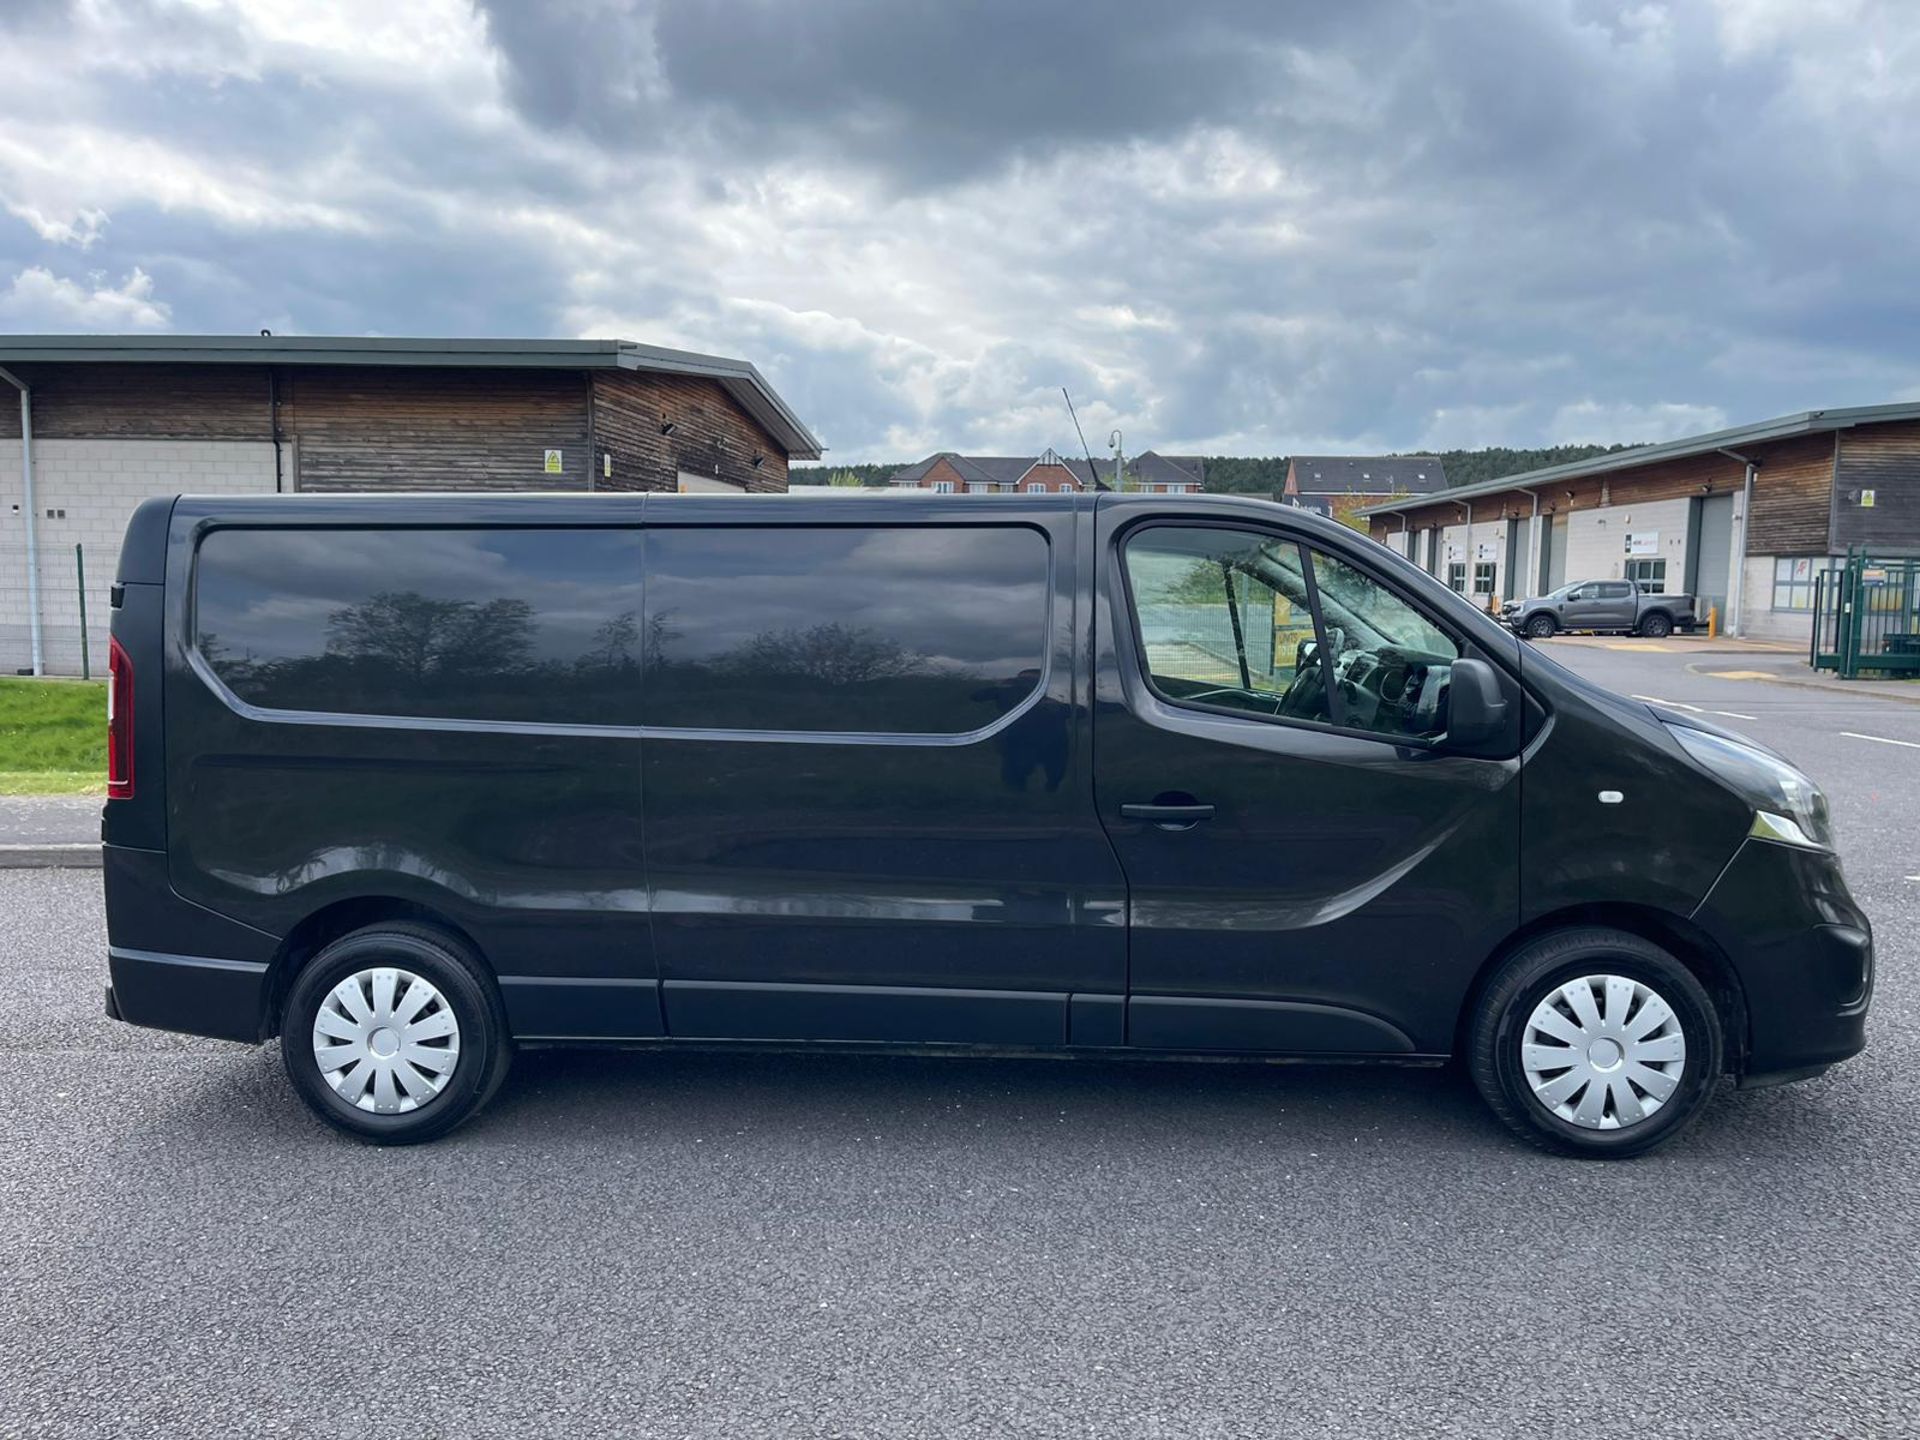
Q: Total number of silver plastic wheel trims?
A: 2